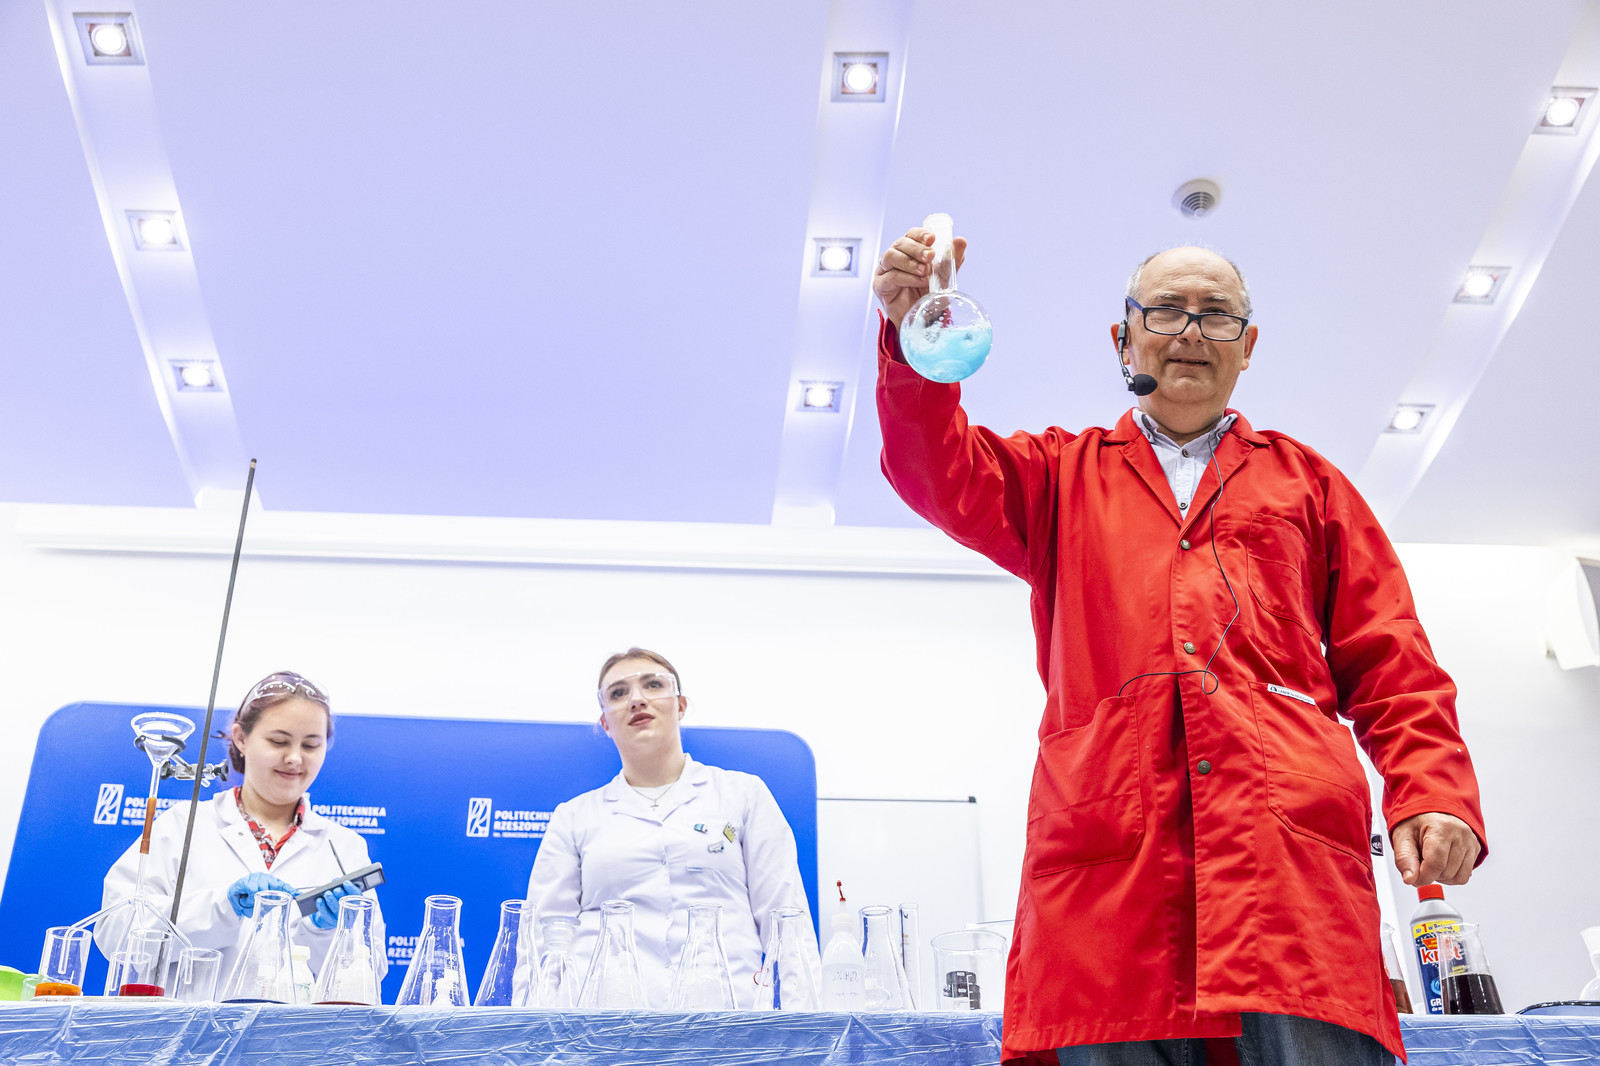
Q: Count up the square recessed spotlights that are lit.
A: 9